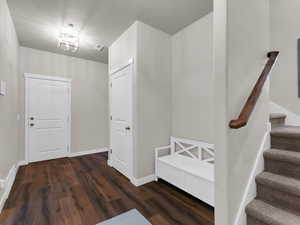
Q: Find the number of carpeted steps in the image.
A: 5